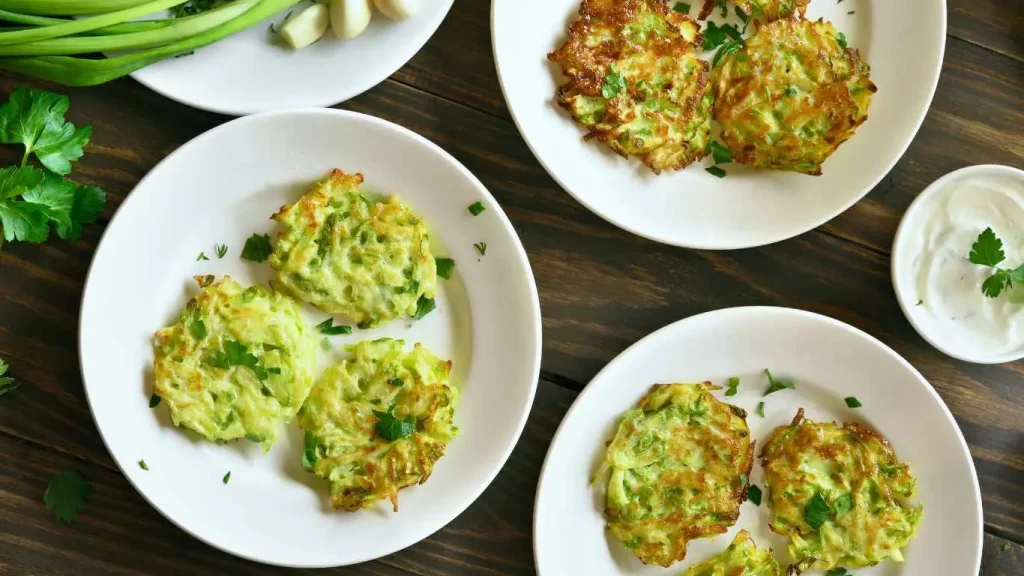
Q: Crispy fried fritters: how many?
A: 9